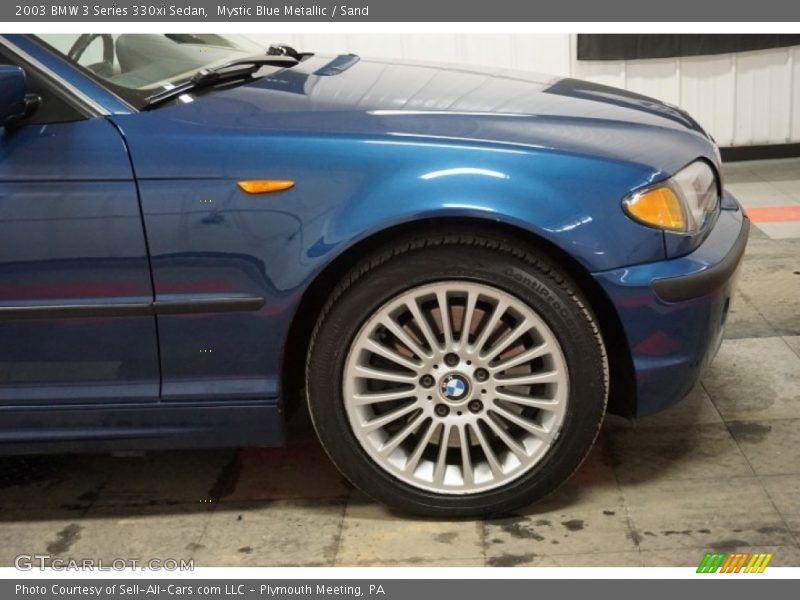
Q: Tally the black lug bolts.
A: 5